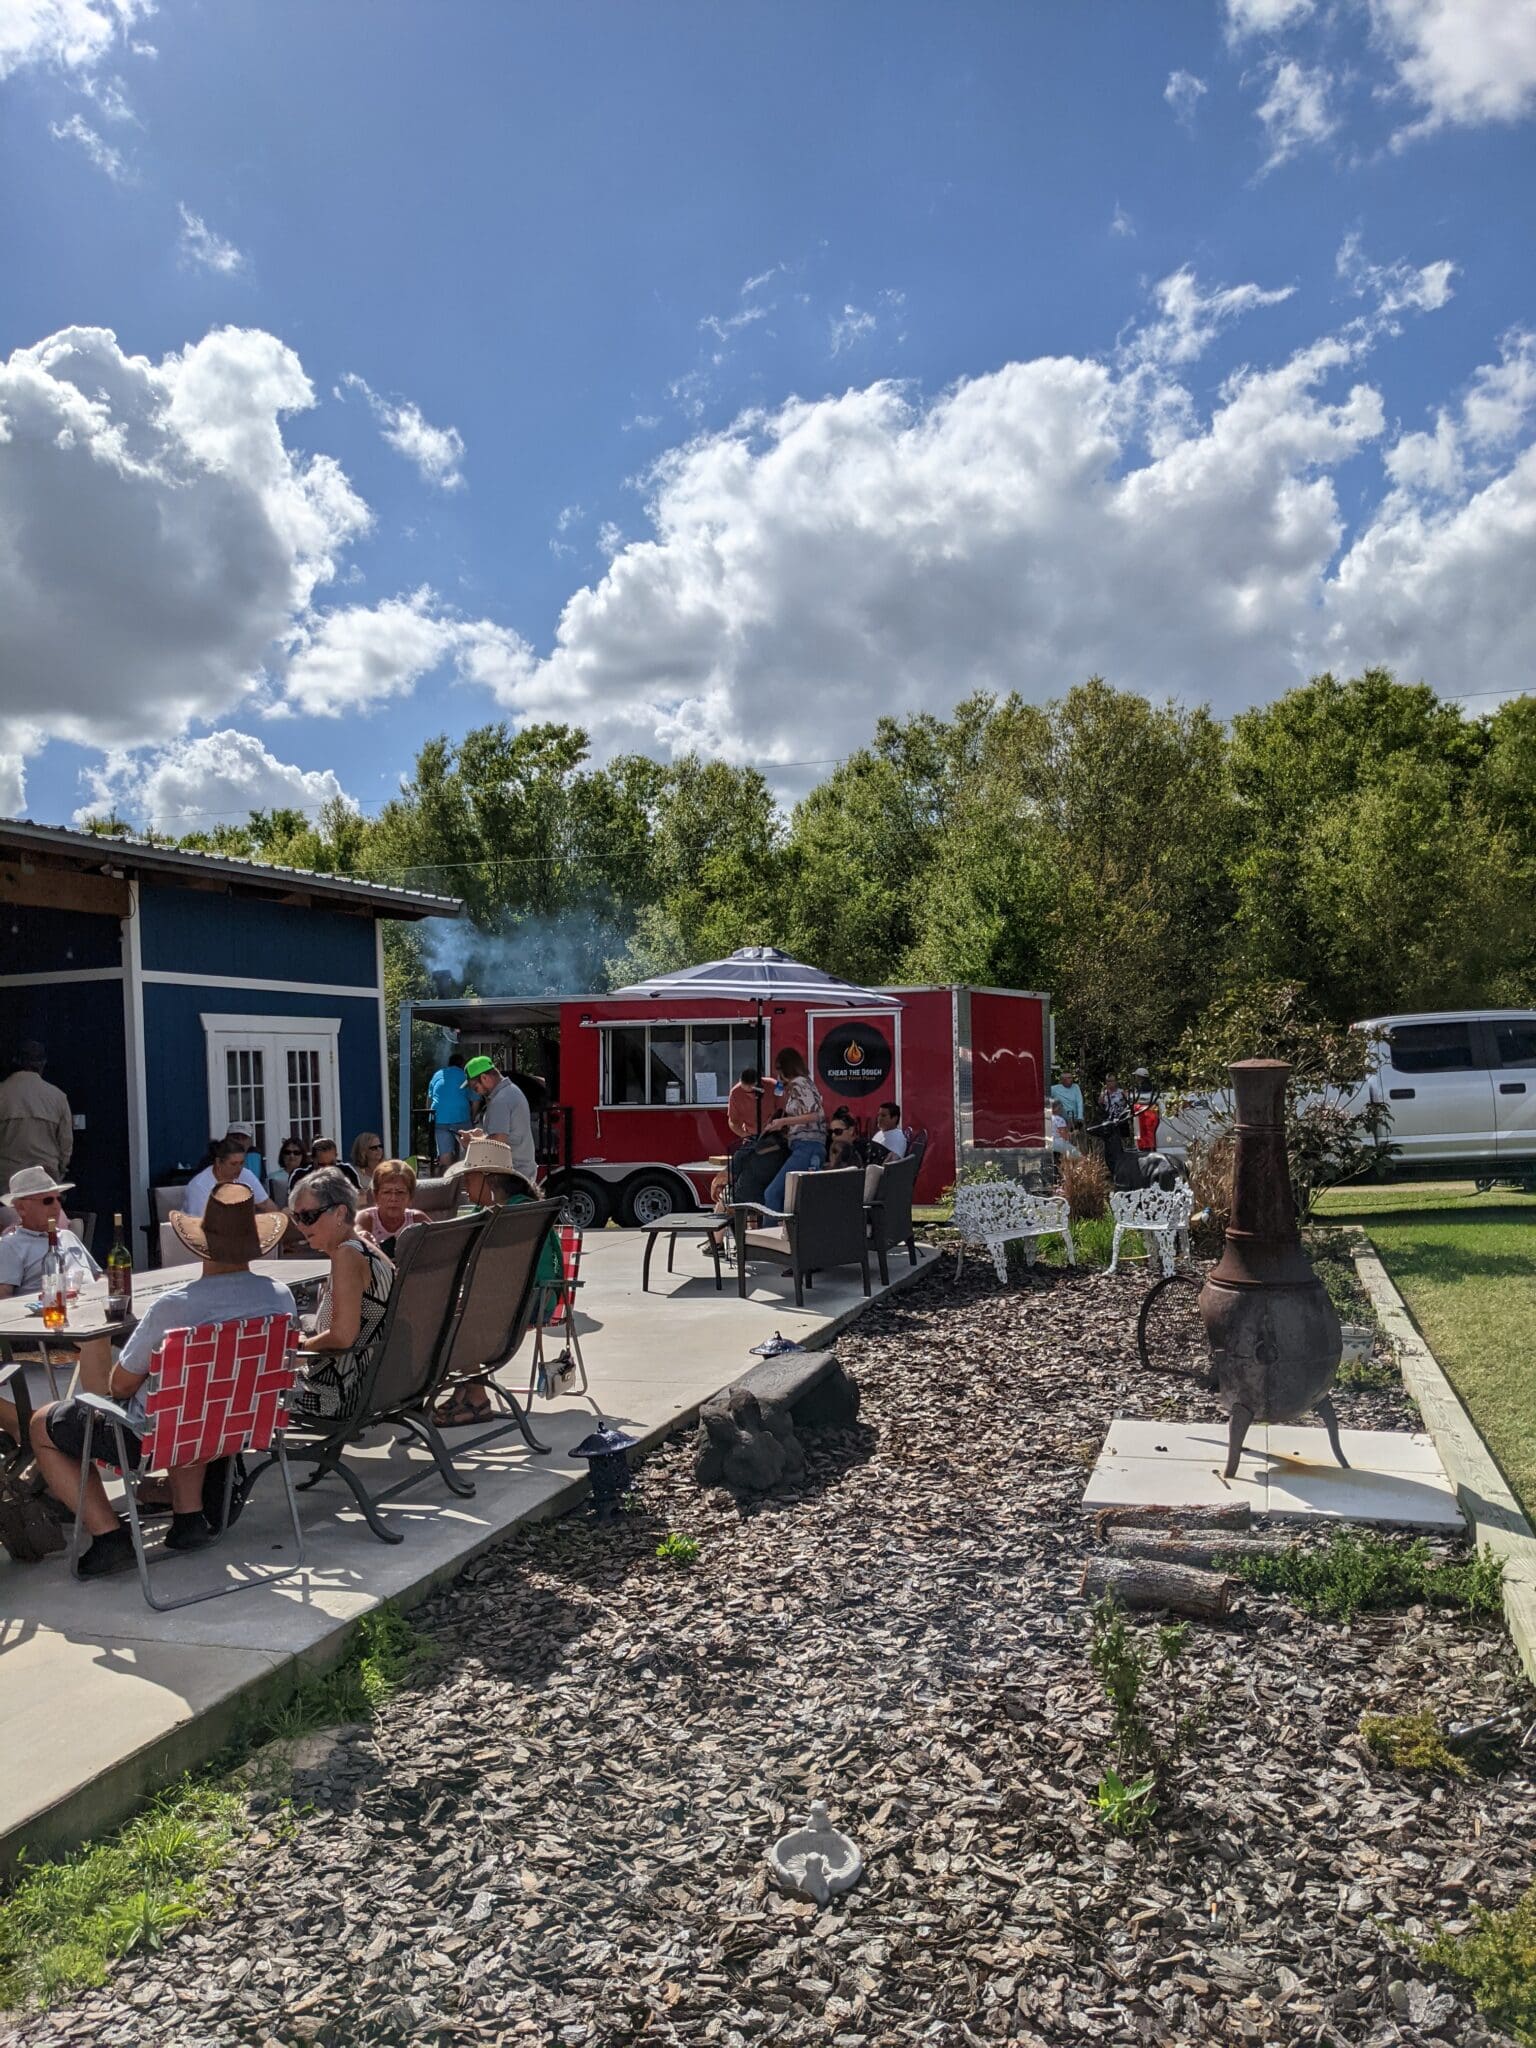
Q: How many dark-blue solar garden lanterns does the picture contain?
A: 2